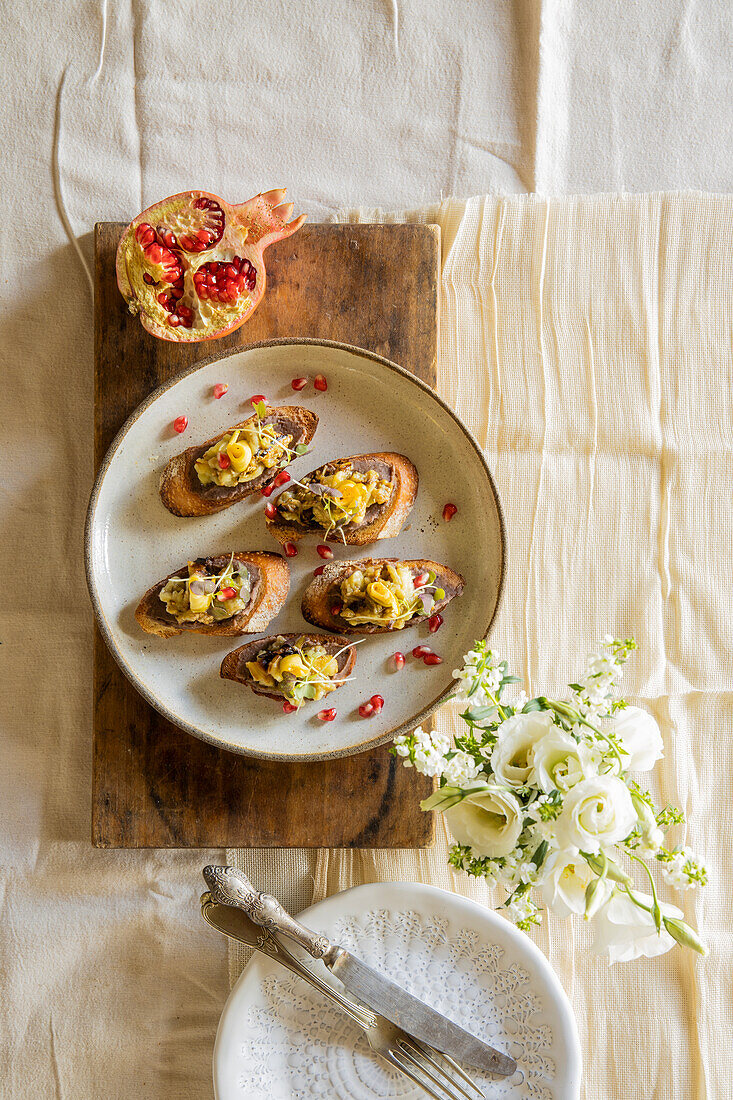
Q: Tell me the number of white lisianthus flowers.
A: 7